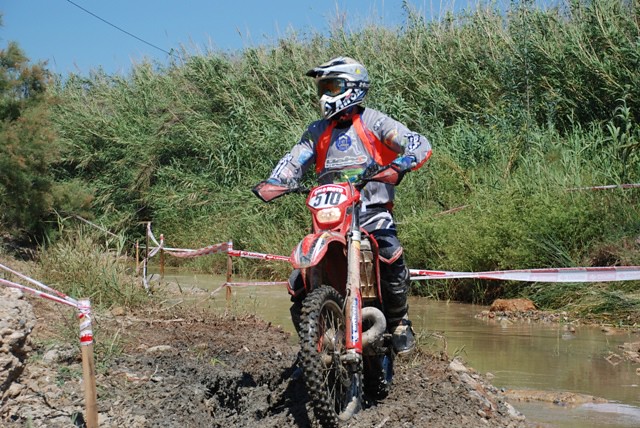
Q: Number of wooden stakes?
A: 5